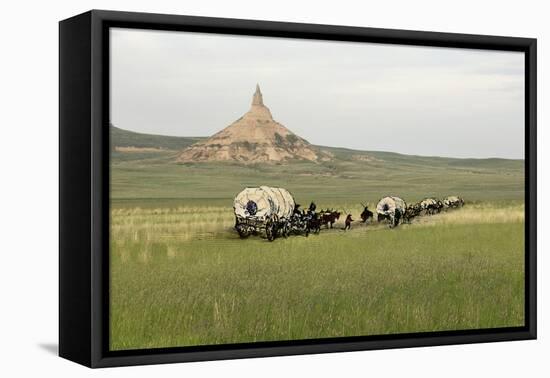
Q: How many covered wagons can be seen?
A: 4